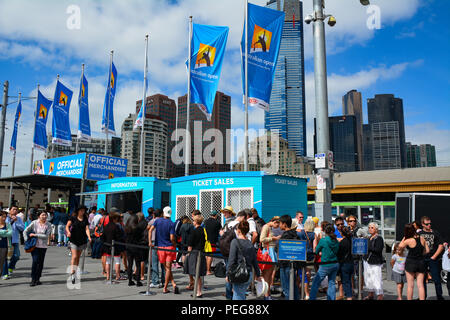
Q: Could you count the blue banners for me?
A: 8